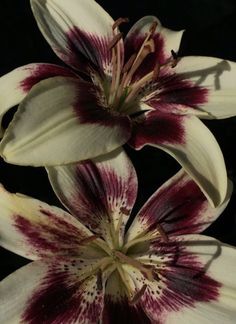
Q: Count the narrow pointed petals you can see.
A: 12